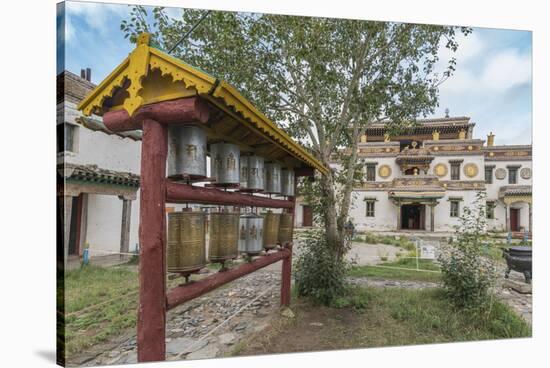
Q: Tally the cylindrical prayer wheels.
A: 10